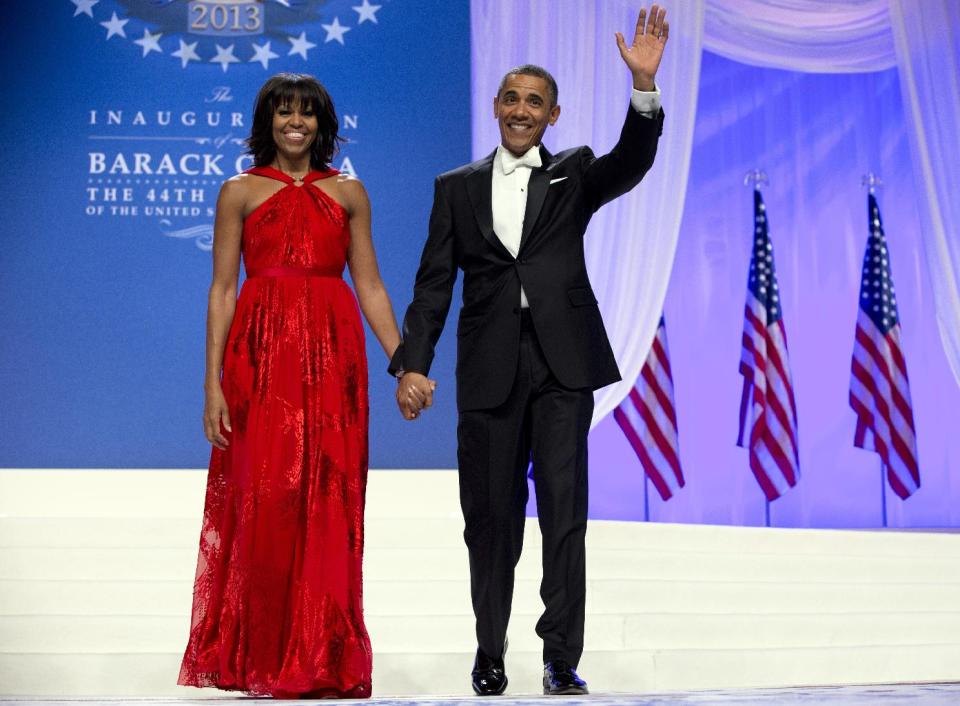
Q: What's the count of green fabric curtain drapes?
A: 0